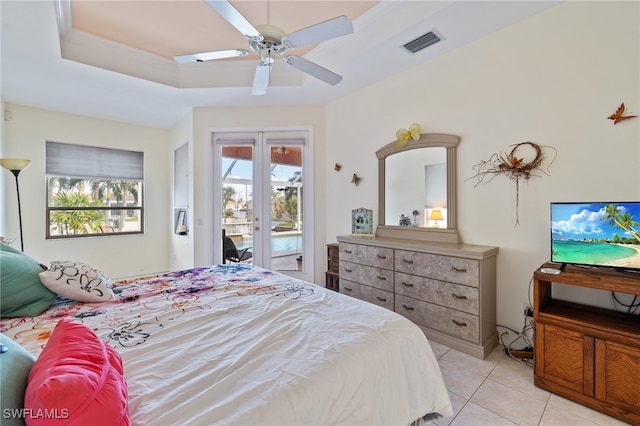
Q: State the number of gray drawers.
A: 6